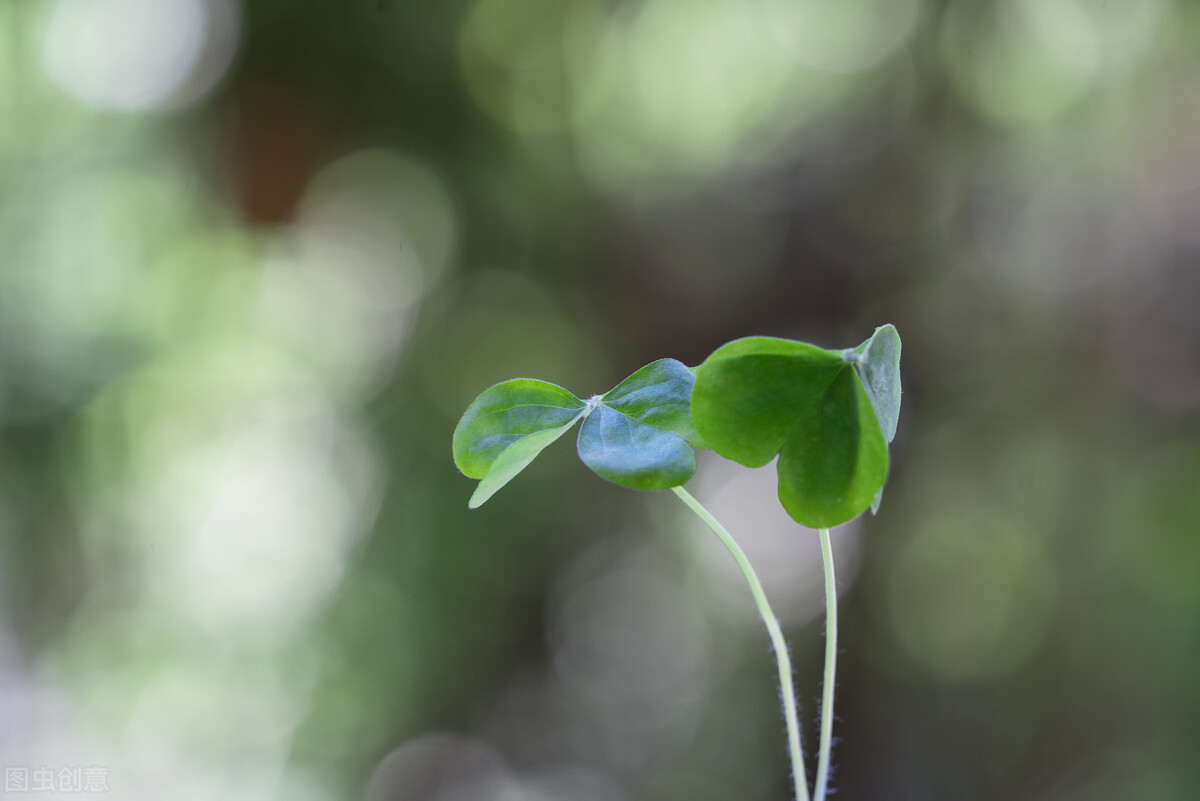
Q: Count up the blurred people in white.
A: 0